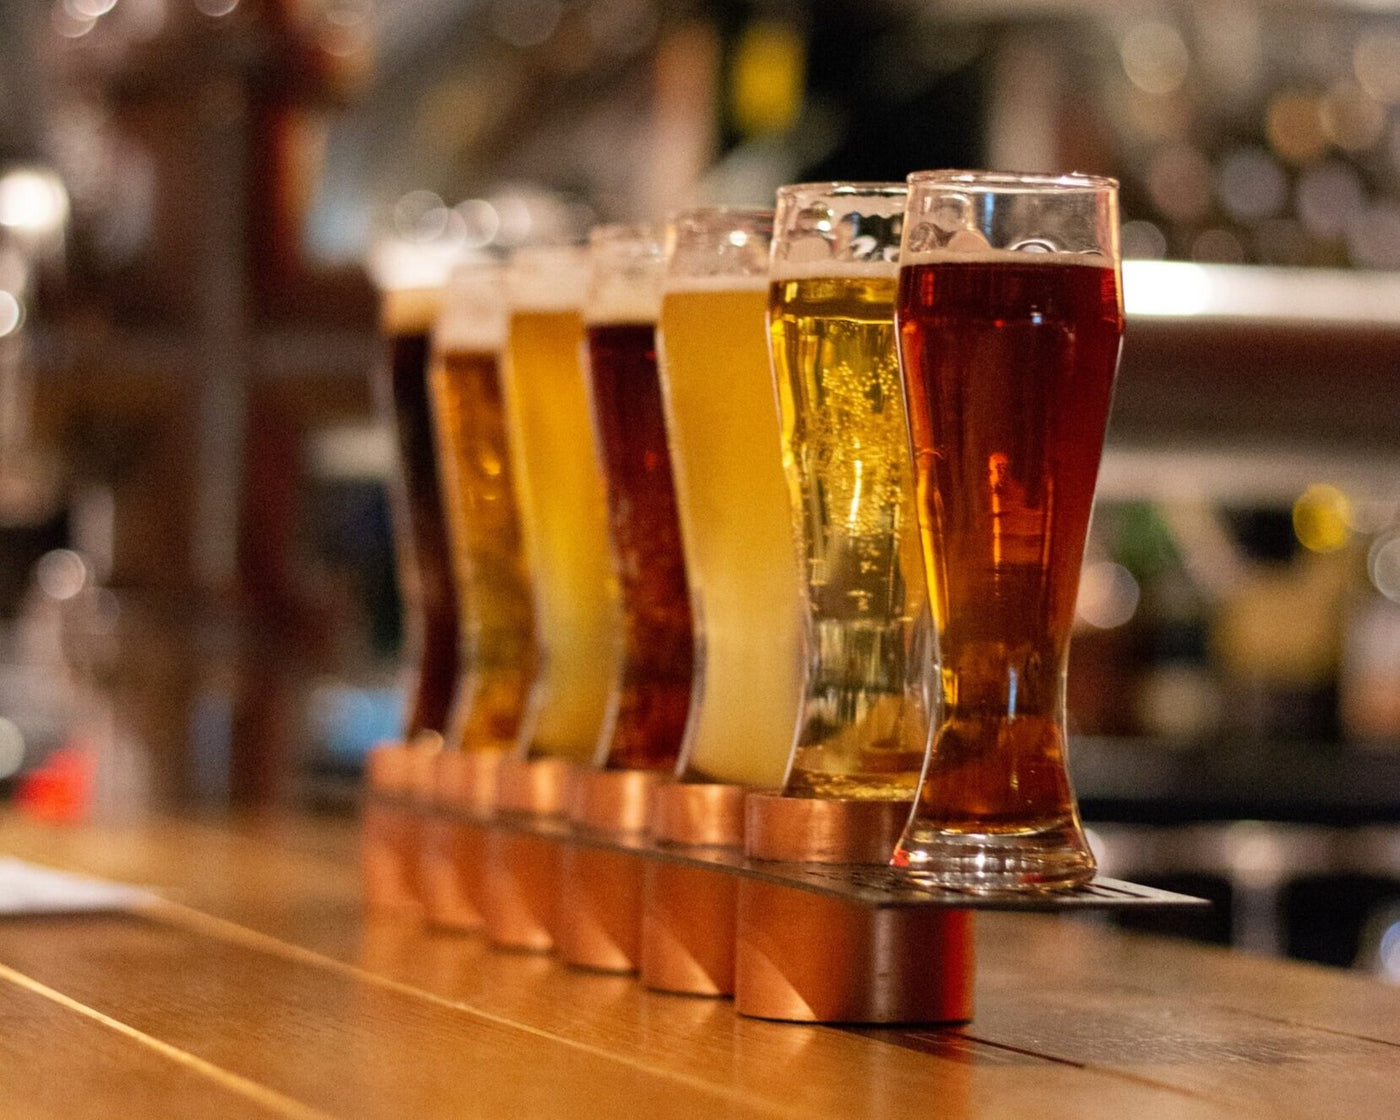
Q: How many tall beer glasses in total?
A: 7